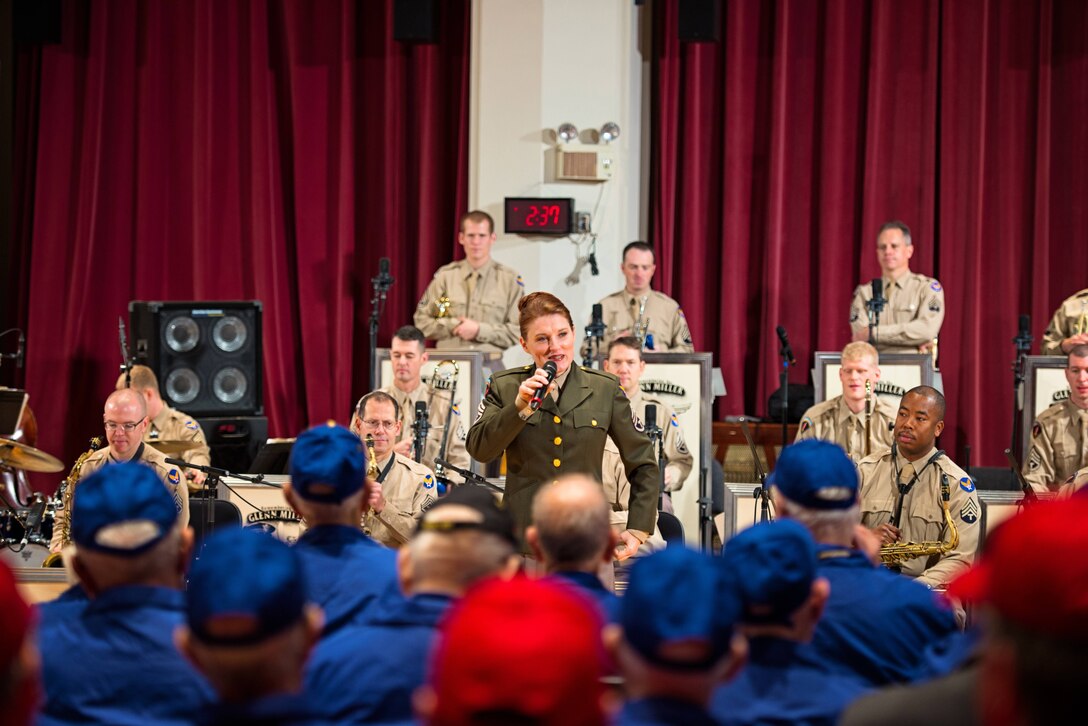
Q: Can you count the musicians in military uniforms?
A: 13